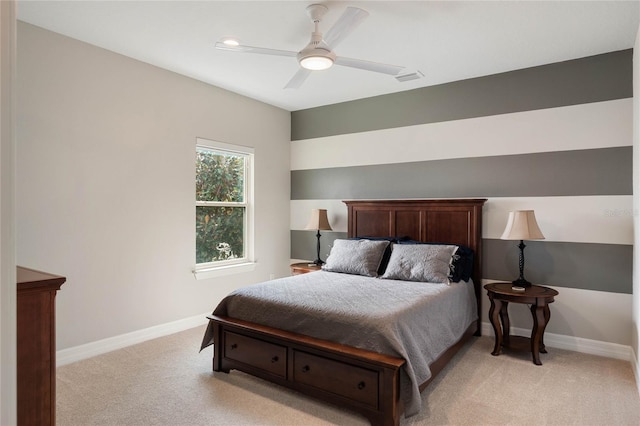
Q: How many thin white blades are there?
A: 4